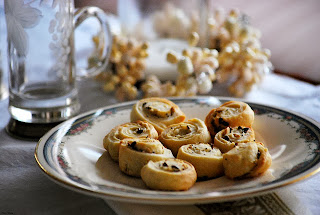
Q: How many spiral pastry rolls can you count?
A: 9